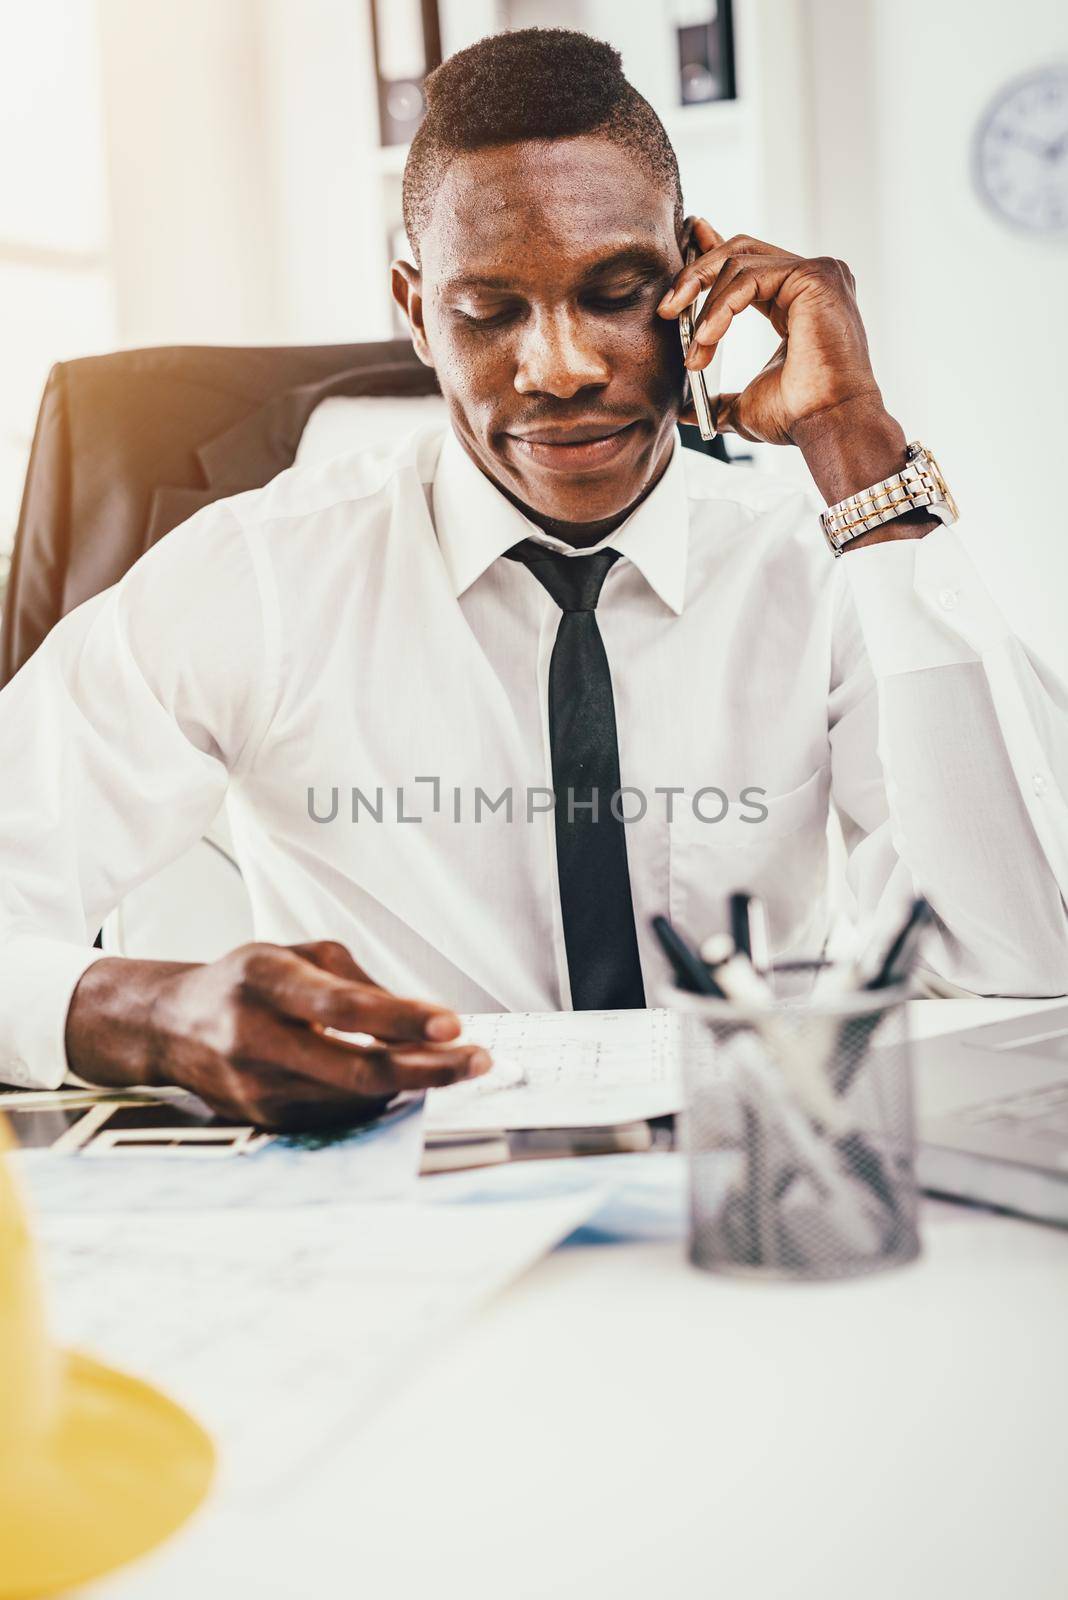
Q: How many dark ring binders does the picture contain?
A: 2